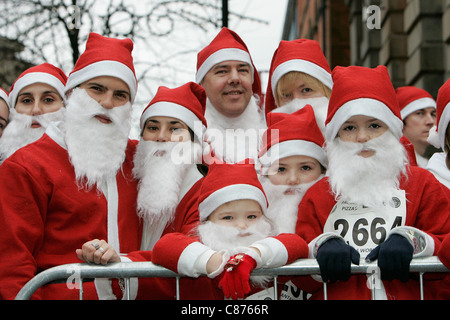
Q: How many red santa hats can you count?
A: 11